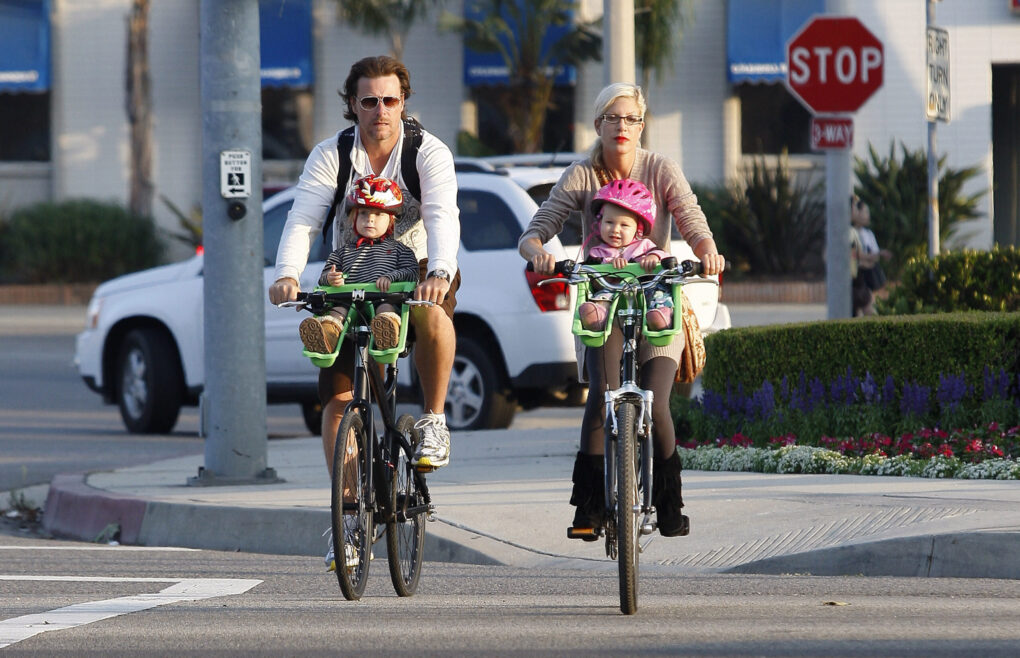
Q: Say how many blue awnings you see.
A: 4